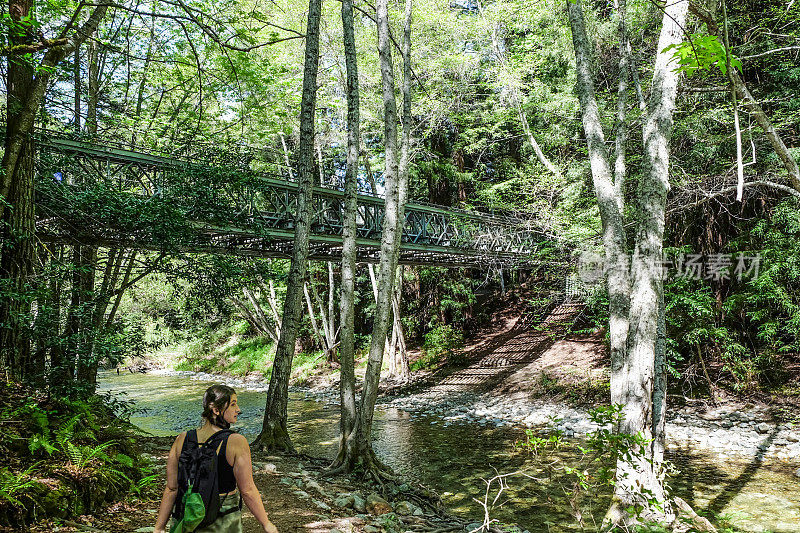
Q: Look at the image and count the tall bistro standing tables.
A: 0